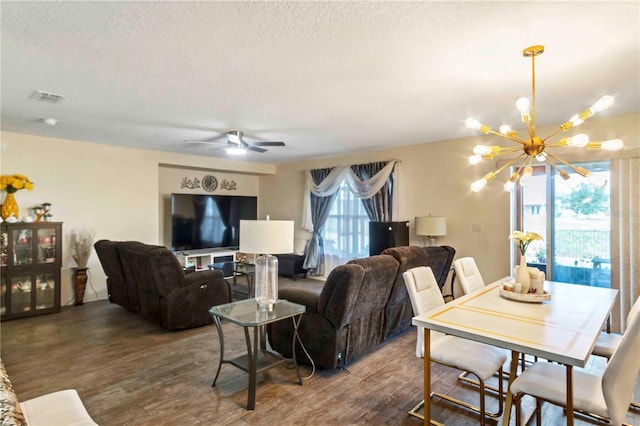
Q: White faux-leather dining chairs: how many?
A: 4